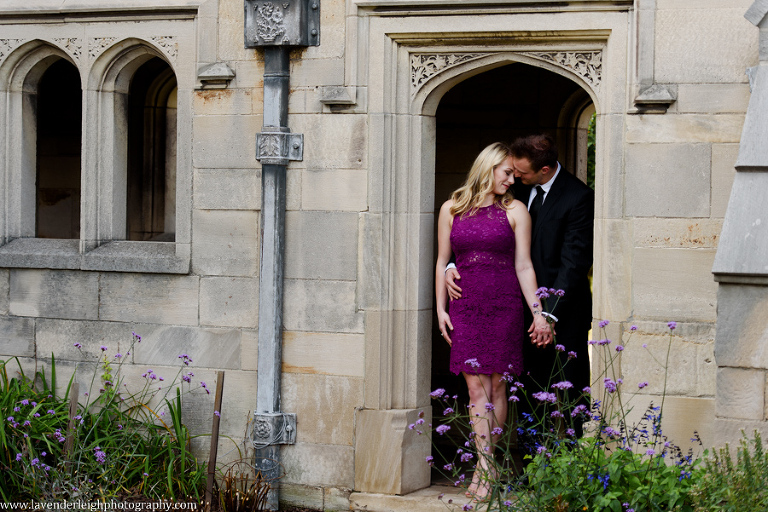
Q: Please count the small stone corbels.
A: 3